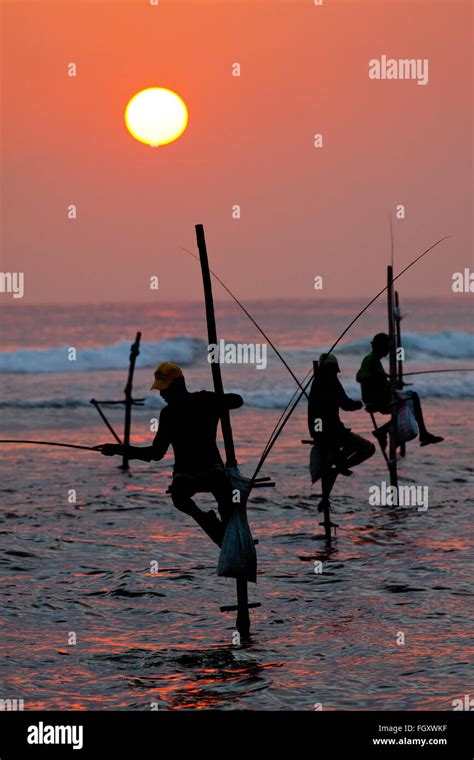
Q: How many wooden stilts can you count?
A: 5